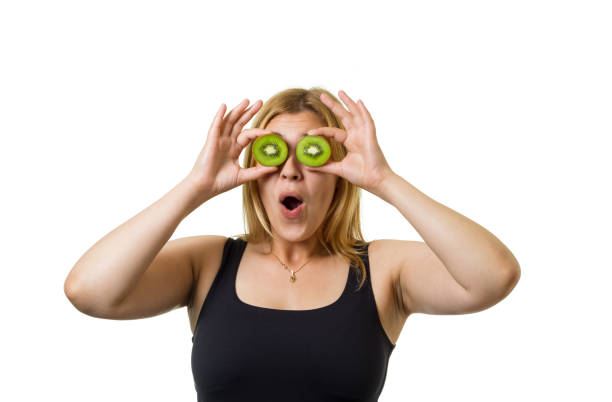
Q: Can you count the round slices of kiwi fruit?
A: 2